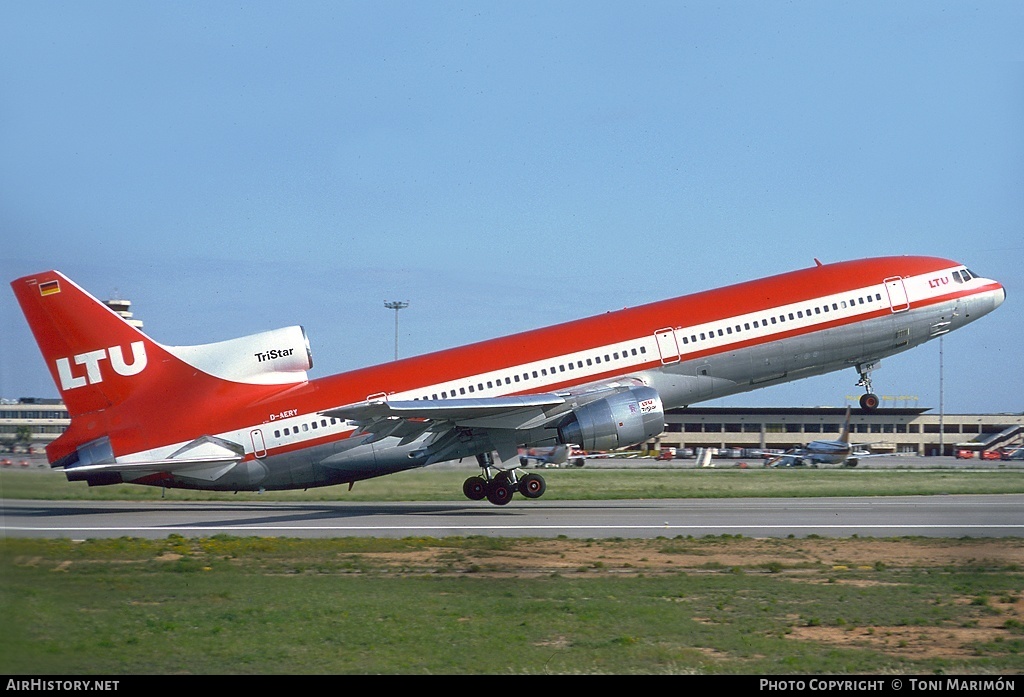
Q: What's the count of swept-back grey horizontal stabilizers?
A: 1